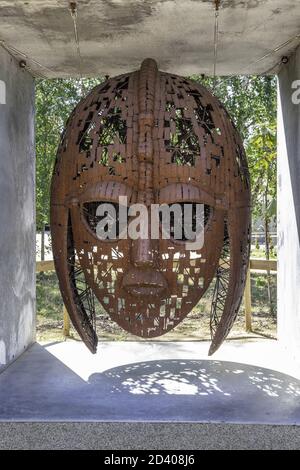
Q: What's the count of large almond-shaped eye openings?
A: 2